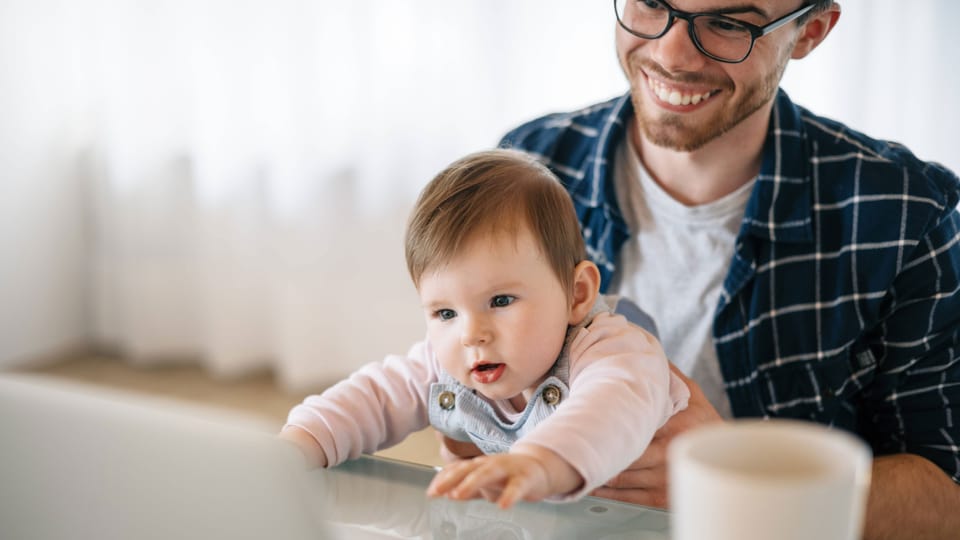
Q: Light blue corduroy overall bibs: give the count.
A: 1